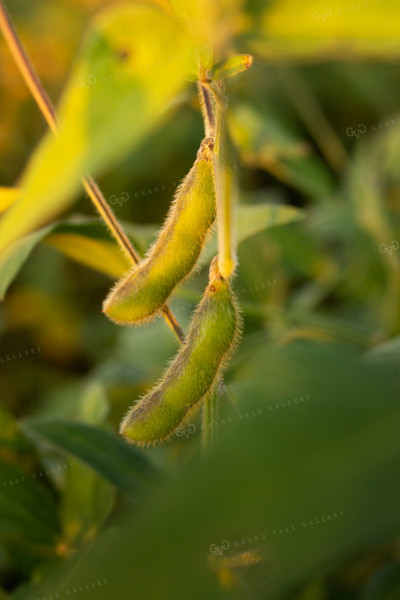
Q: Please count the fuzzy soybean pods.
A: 2